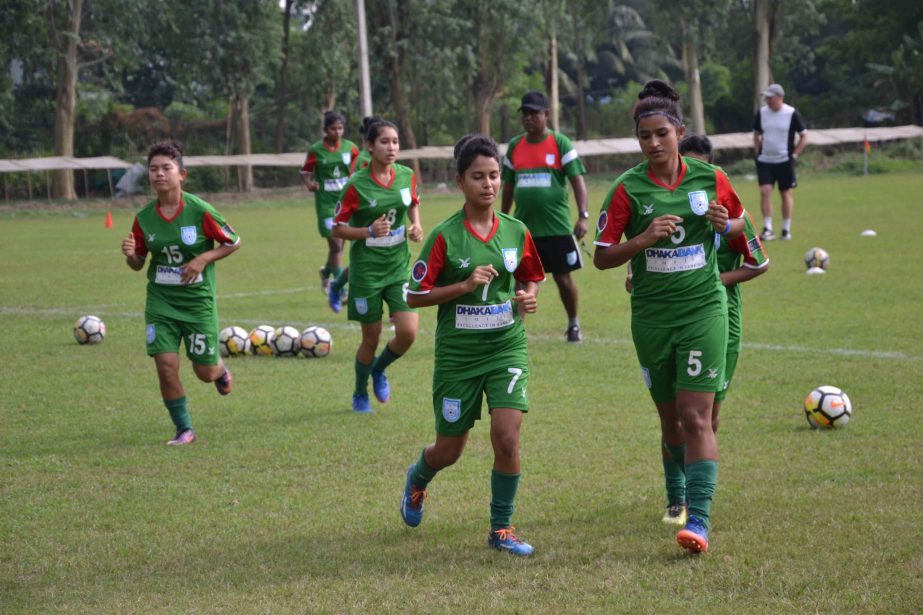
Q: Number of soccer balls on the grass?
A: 7